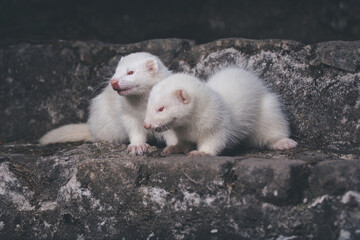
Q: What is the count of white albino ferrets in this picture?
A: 2